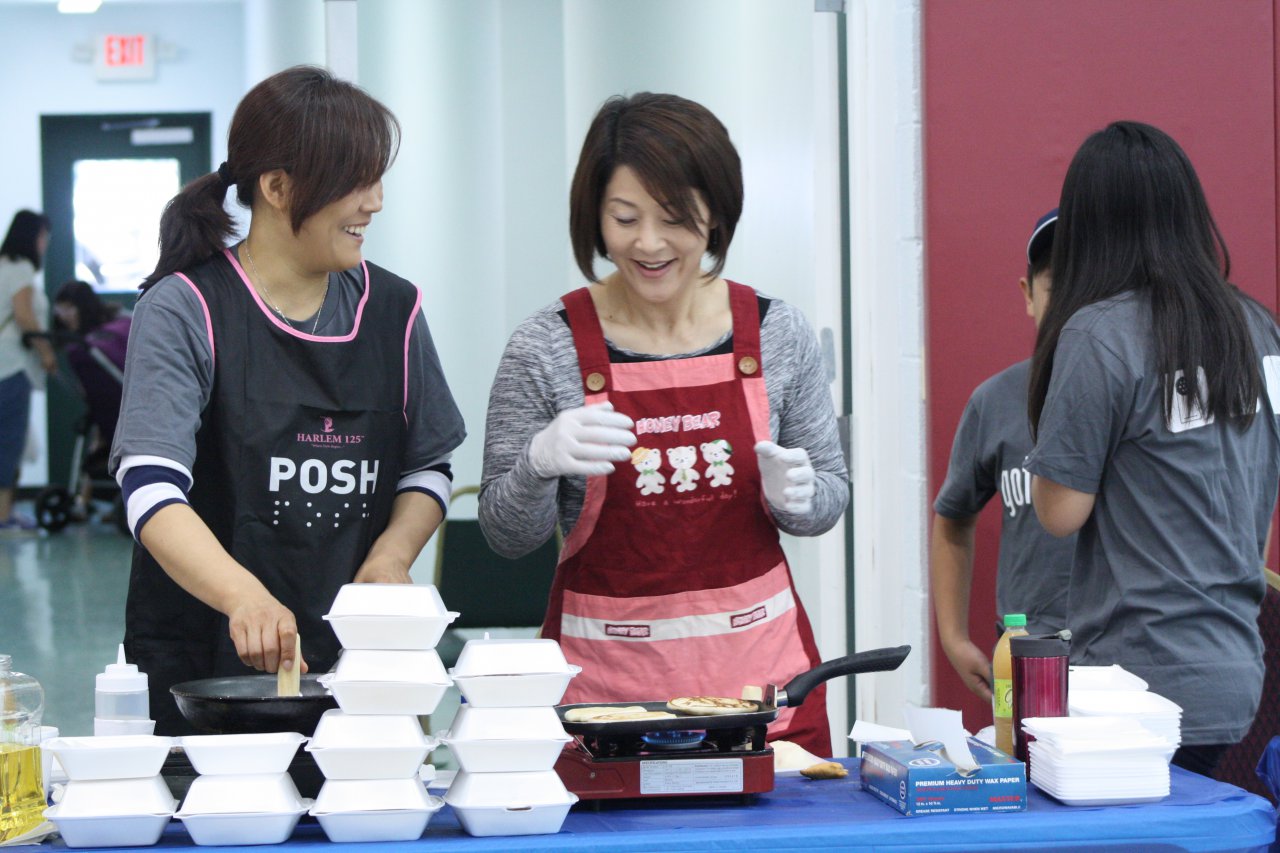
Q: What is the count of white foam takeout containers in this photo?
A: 11